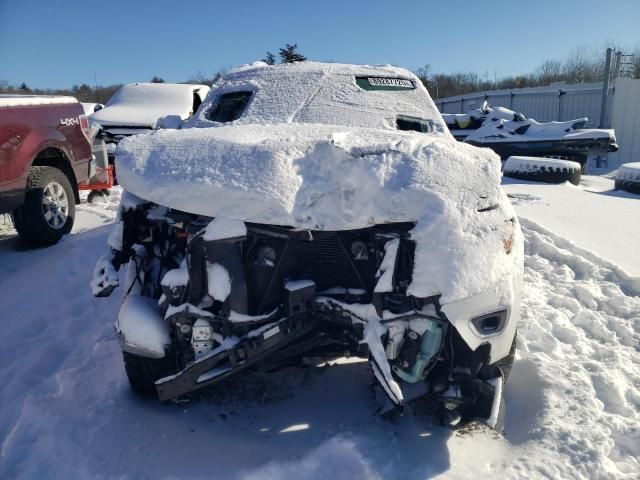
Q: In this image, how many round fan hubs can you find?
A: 2